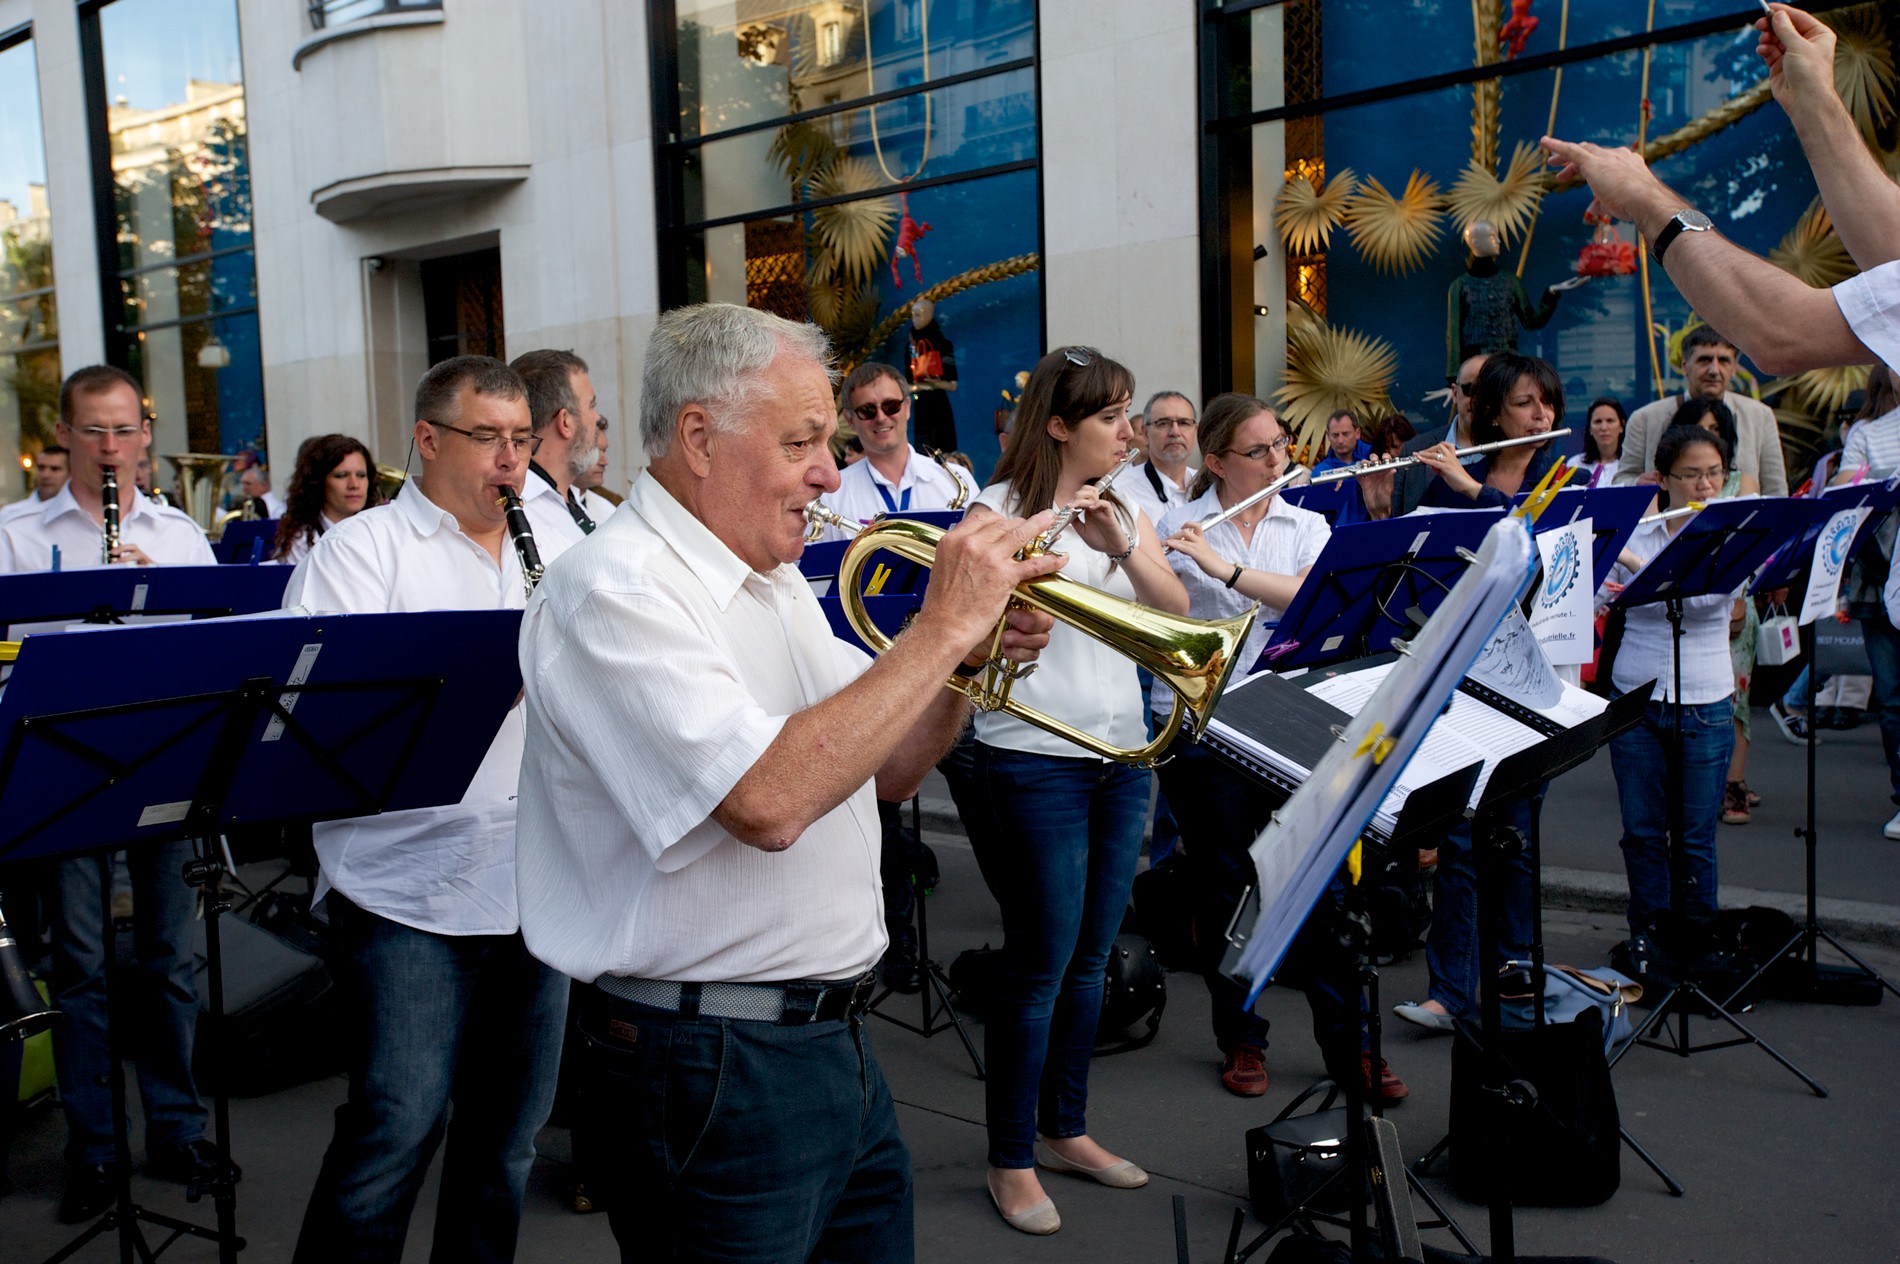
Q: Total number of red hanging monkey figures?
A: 2